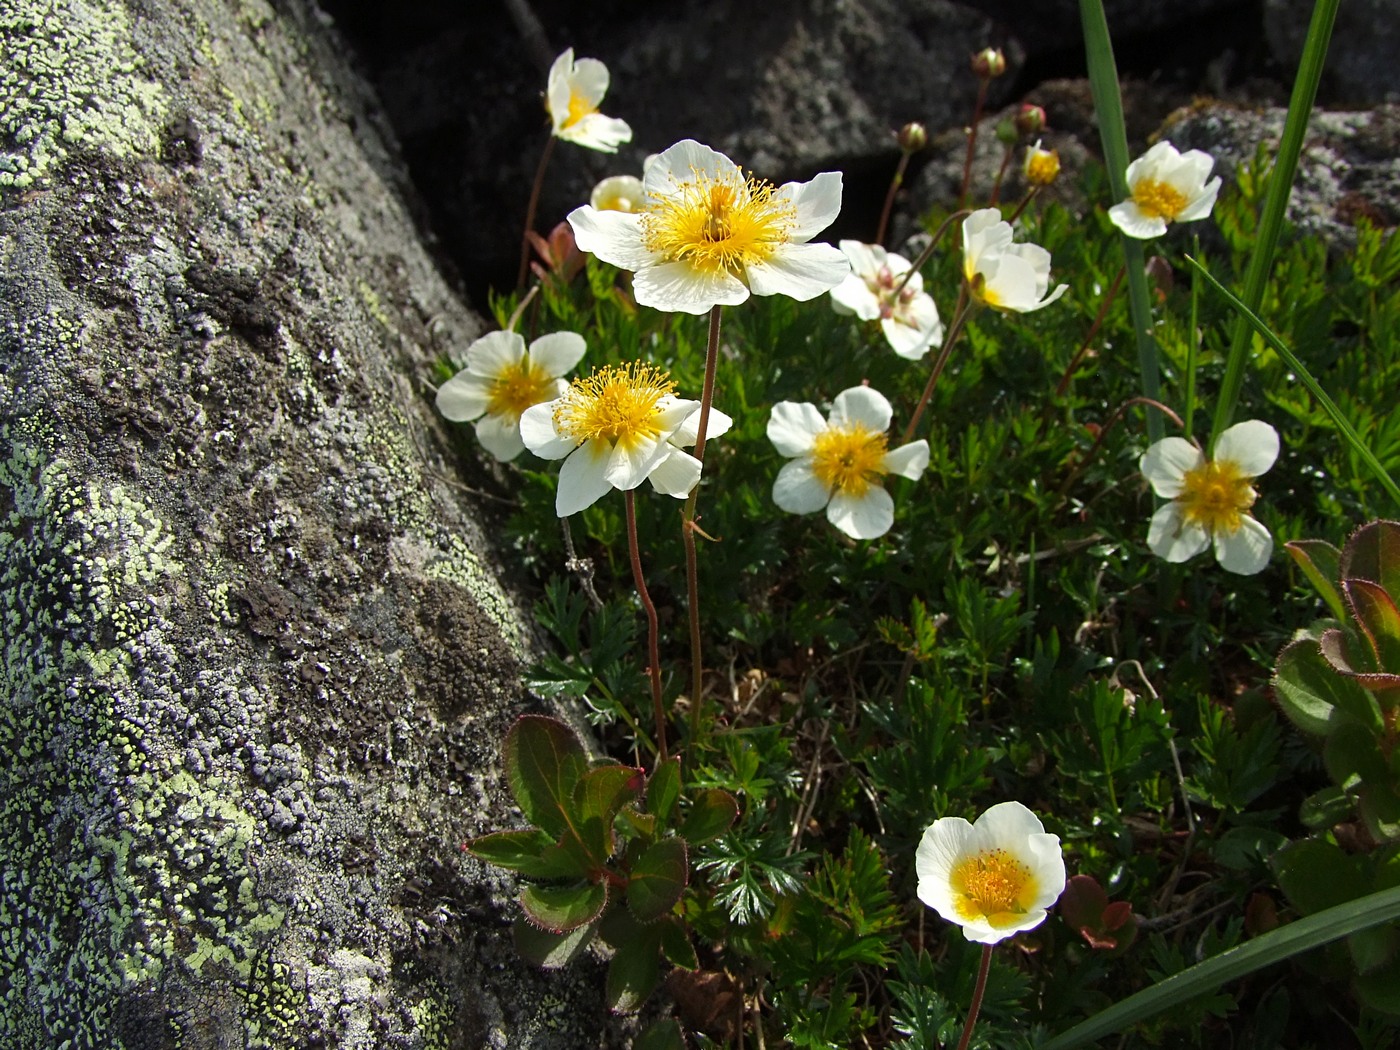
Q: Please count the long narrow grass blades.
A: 5